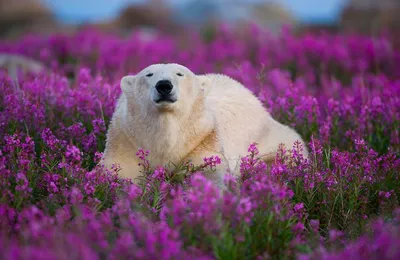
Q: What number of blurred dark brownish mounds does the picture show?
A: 3